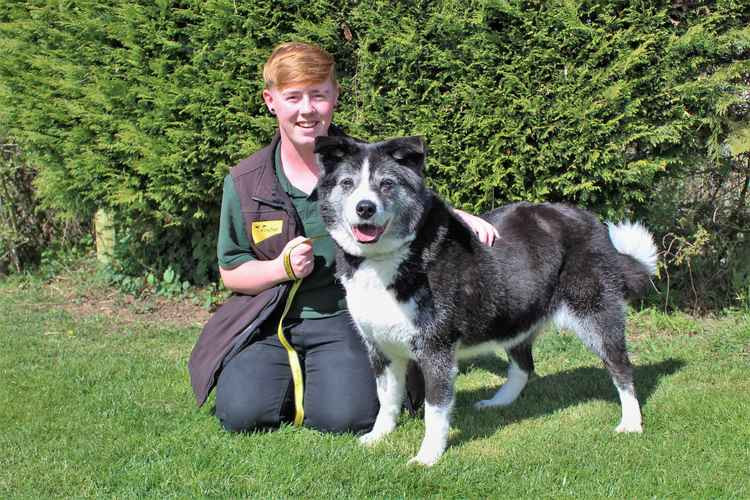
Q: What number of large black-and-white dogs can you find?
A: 1